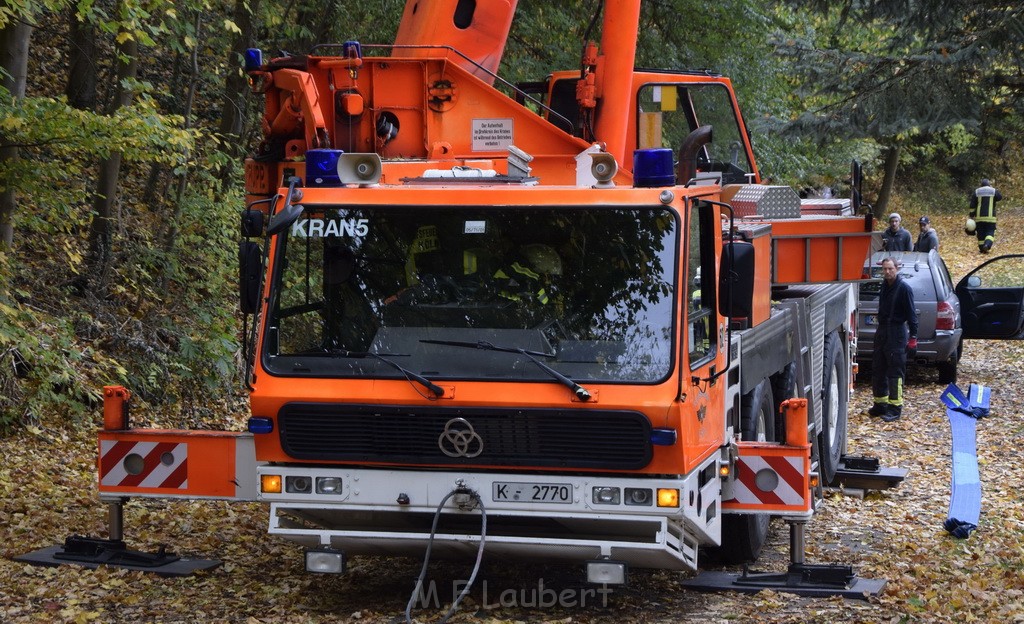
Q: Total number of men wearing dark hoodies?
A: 2